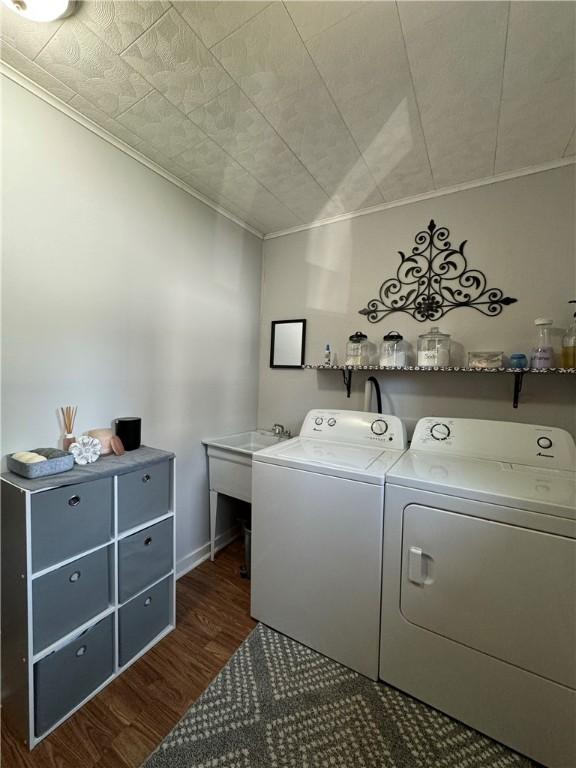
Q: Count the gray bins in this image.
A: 6